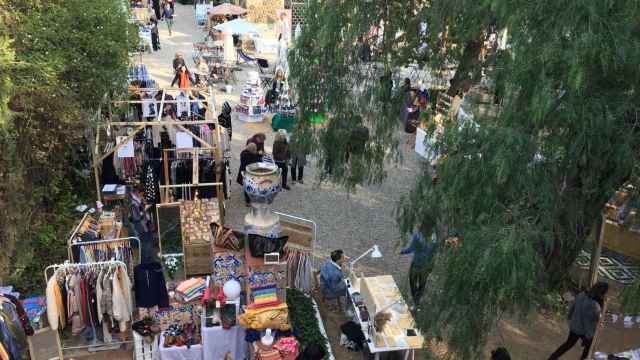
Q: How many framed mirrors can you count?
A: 1